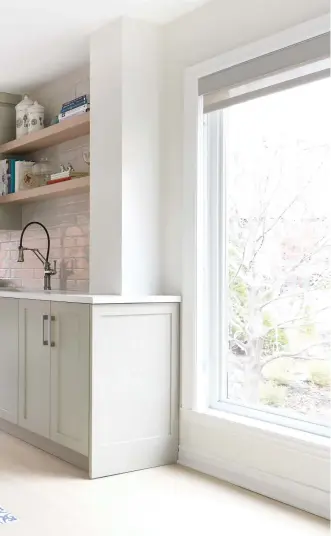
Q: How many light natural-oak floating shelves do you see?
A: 2